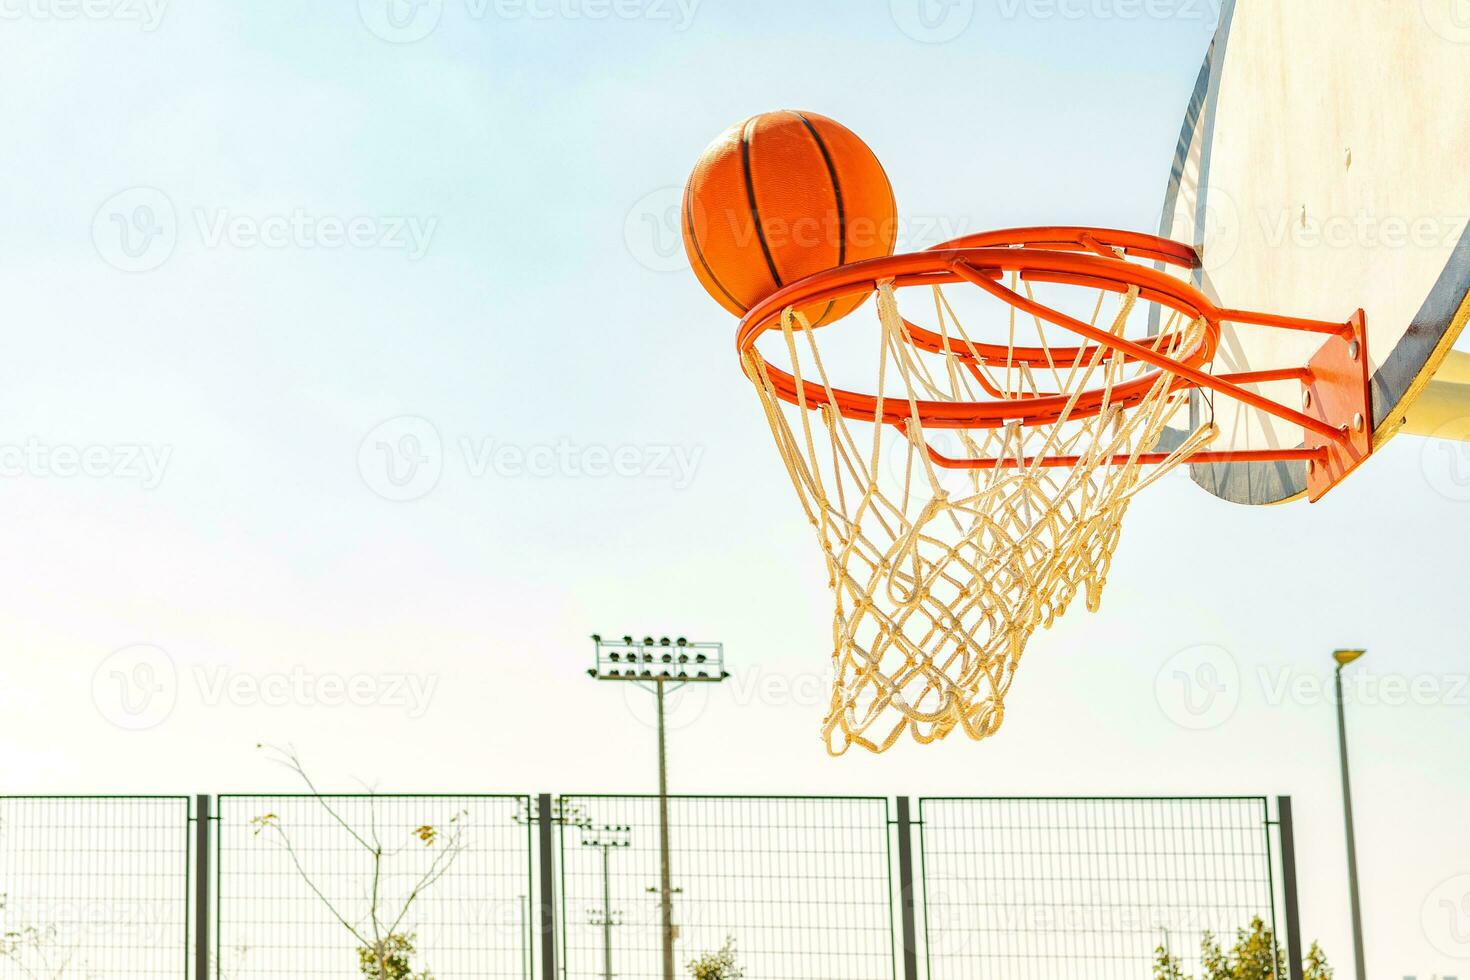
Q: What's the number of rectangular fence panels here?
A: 4